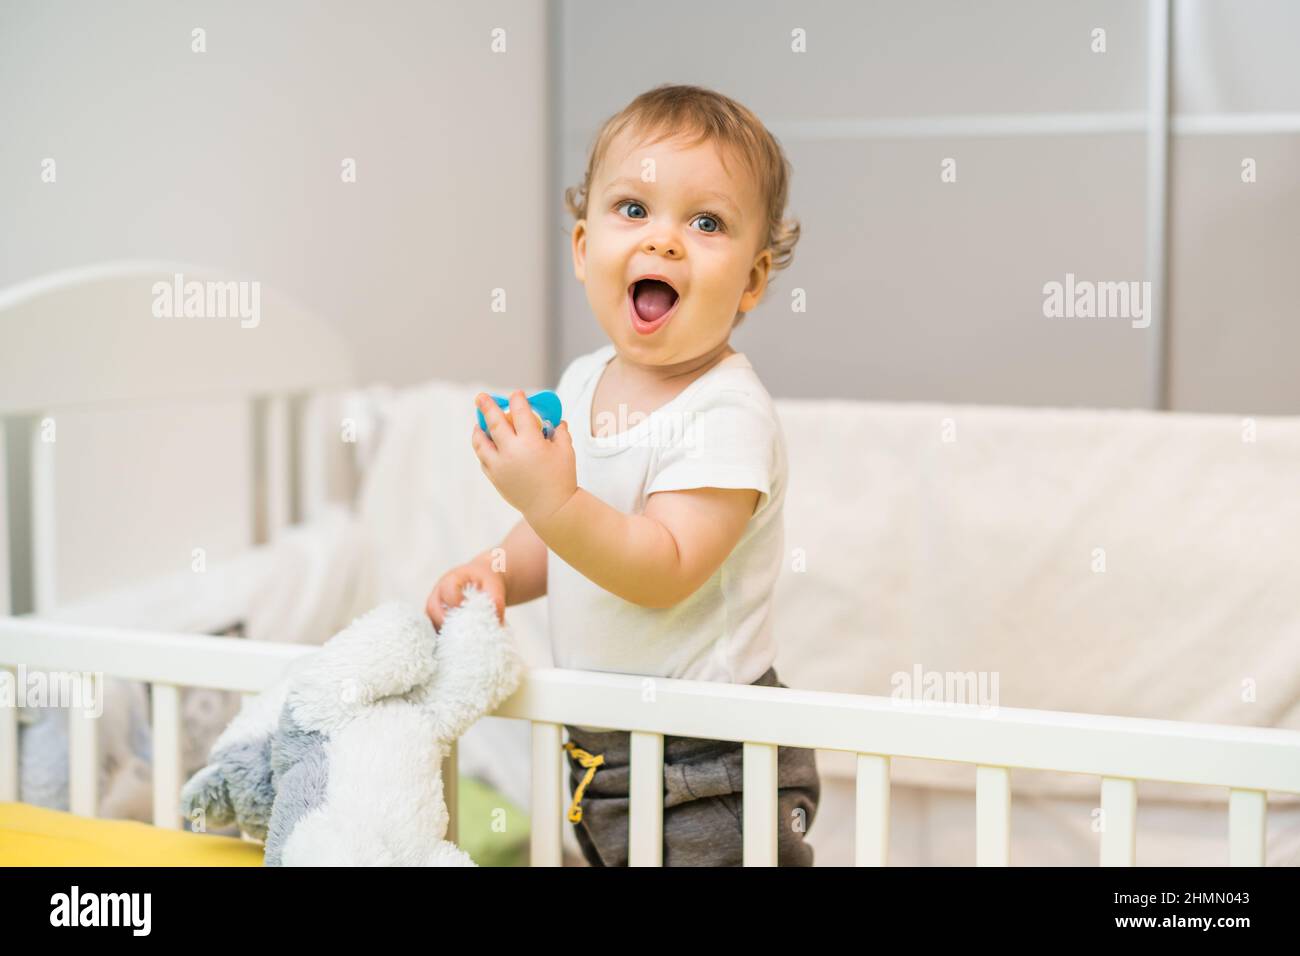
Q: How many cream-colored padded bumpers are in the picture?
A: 1